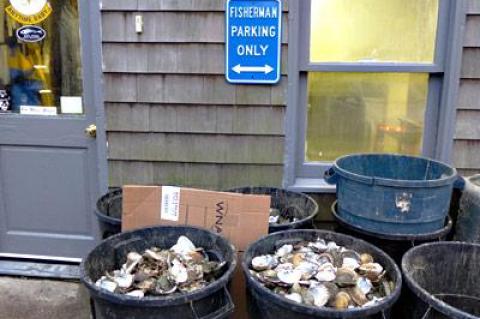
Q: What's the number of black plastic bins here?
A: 6